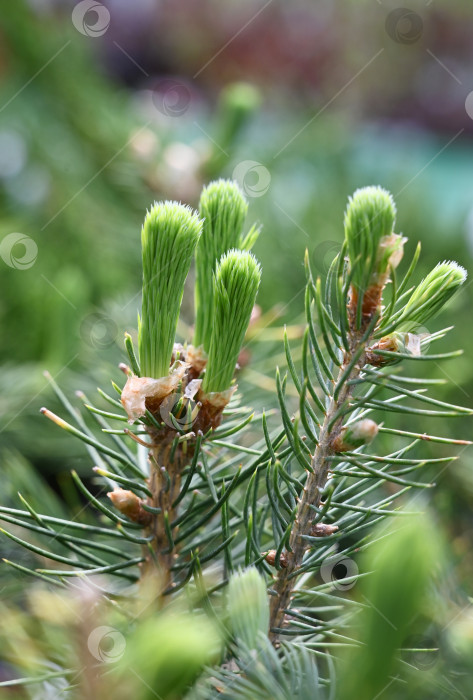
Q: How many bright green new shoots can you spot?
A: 5